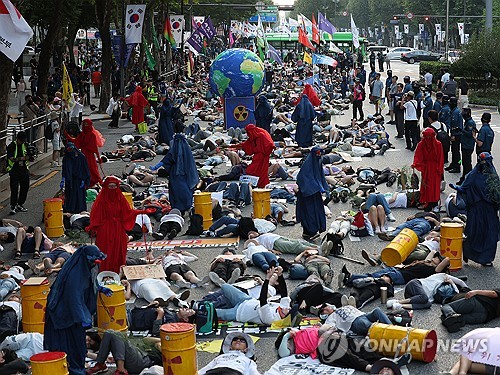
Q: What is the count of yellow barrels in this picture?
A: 11